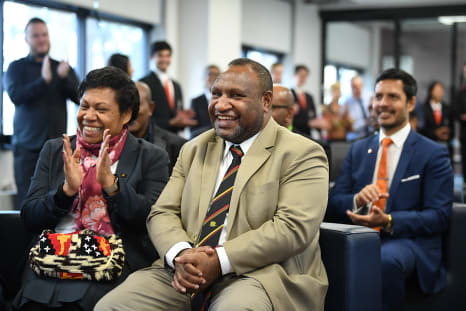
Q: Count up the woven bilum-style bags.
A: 1